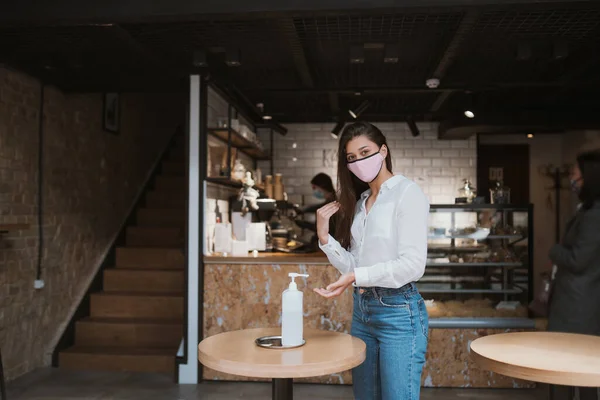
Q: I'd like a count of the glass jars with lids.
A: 2